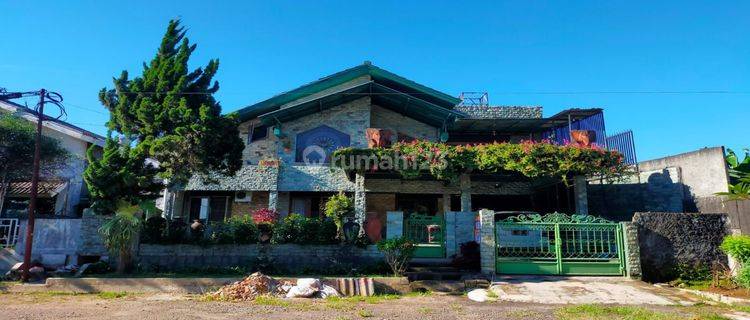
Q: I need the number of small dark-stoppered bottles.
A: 0